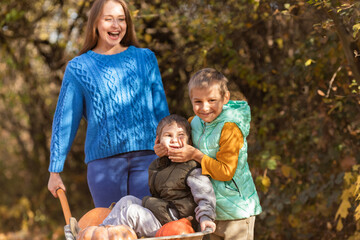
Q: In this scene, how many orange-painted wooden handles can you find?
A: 1